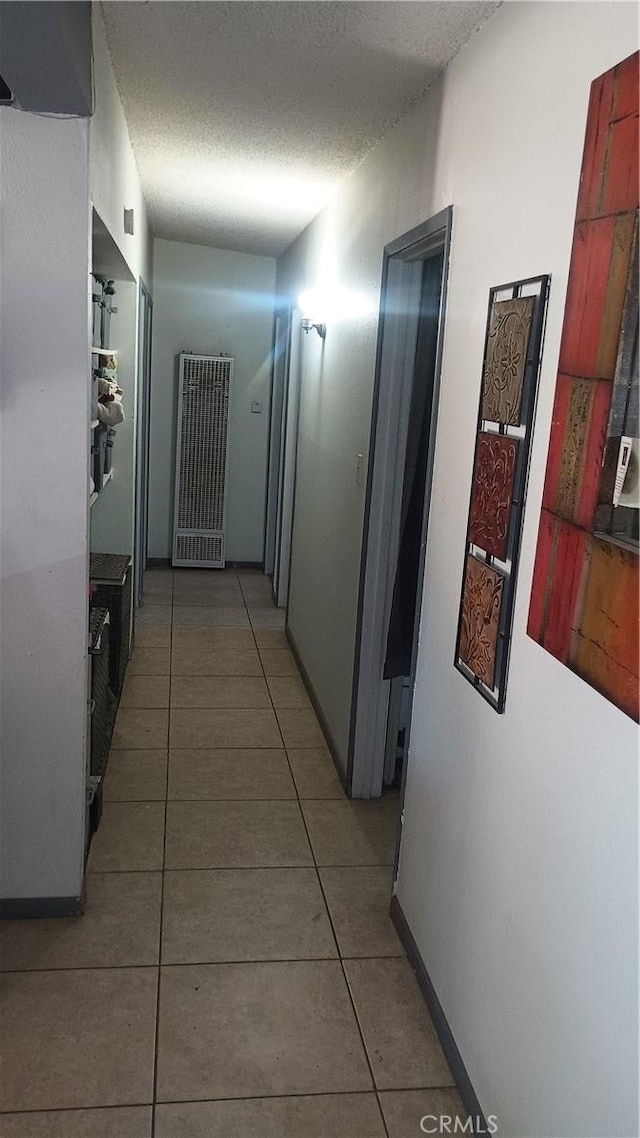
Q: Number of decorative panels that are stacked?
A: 3